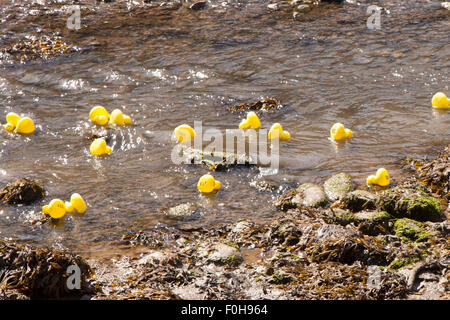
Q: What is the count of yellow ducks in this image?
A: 14